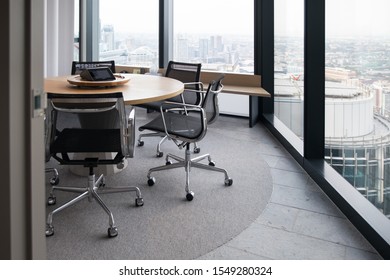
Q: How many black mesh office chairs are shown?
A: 4